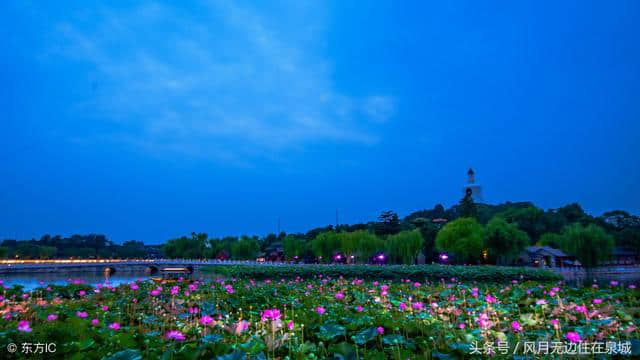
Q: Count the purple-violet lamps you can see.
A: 3